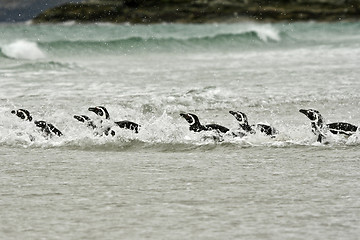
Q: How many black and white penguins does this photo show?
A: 6